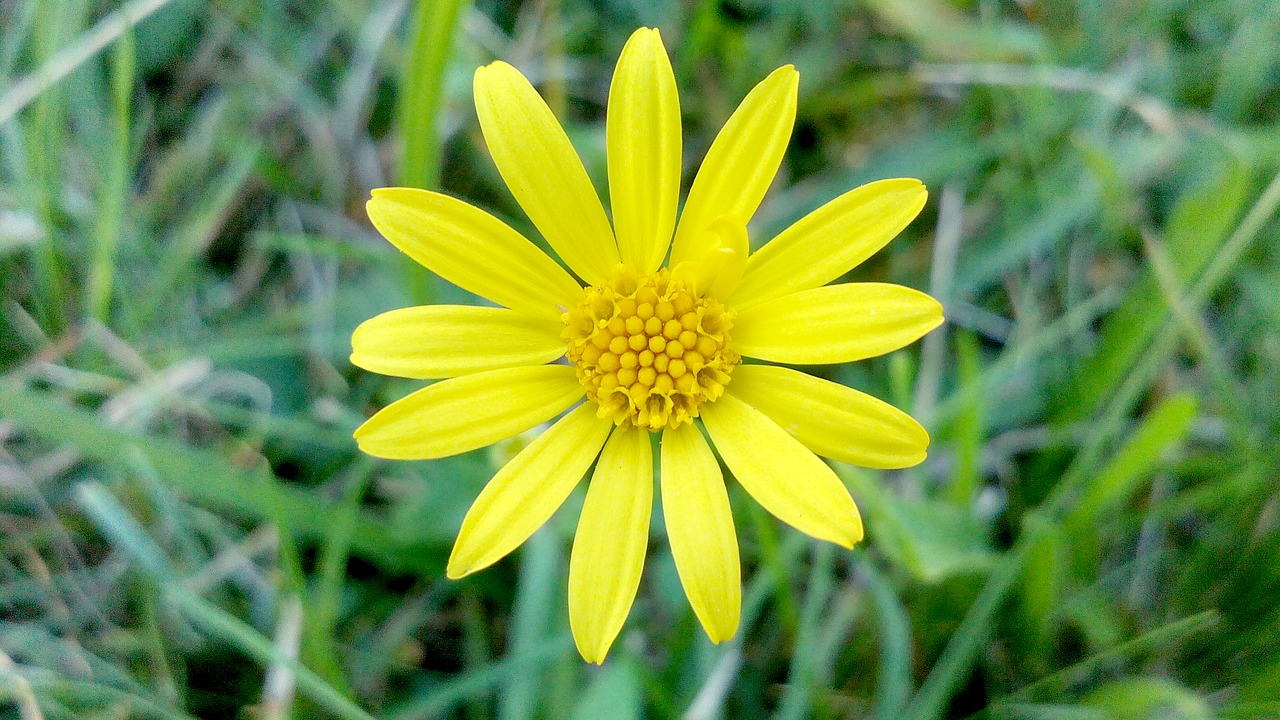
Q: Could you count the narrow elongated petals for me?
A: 13